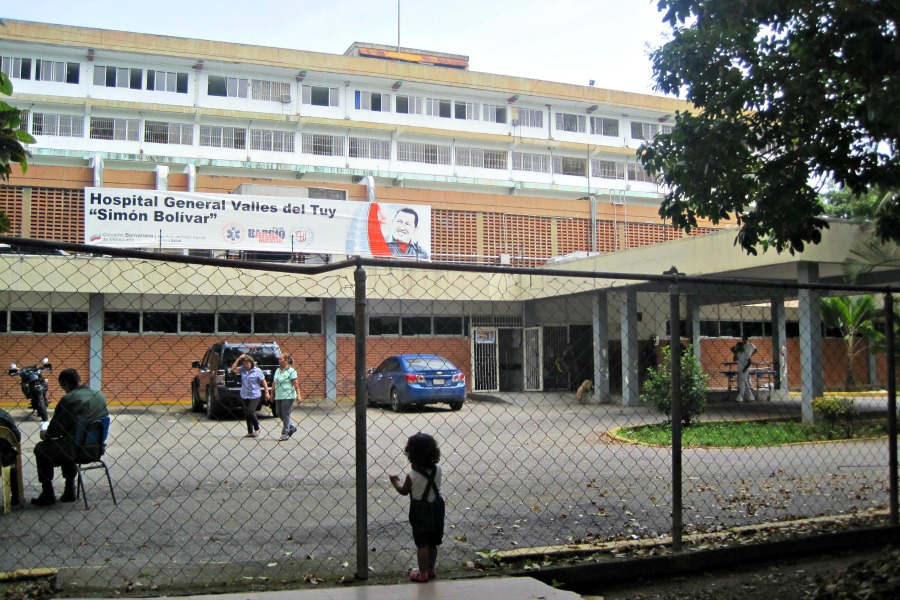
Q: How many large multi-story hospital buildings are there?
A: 1